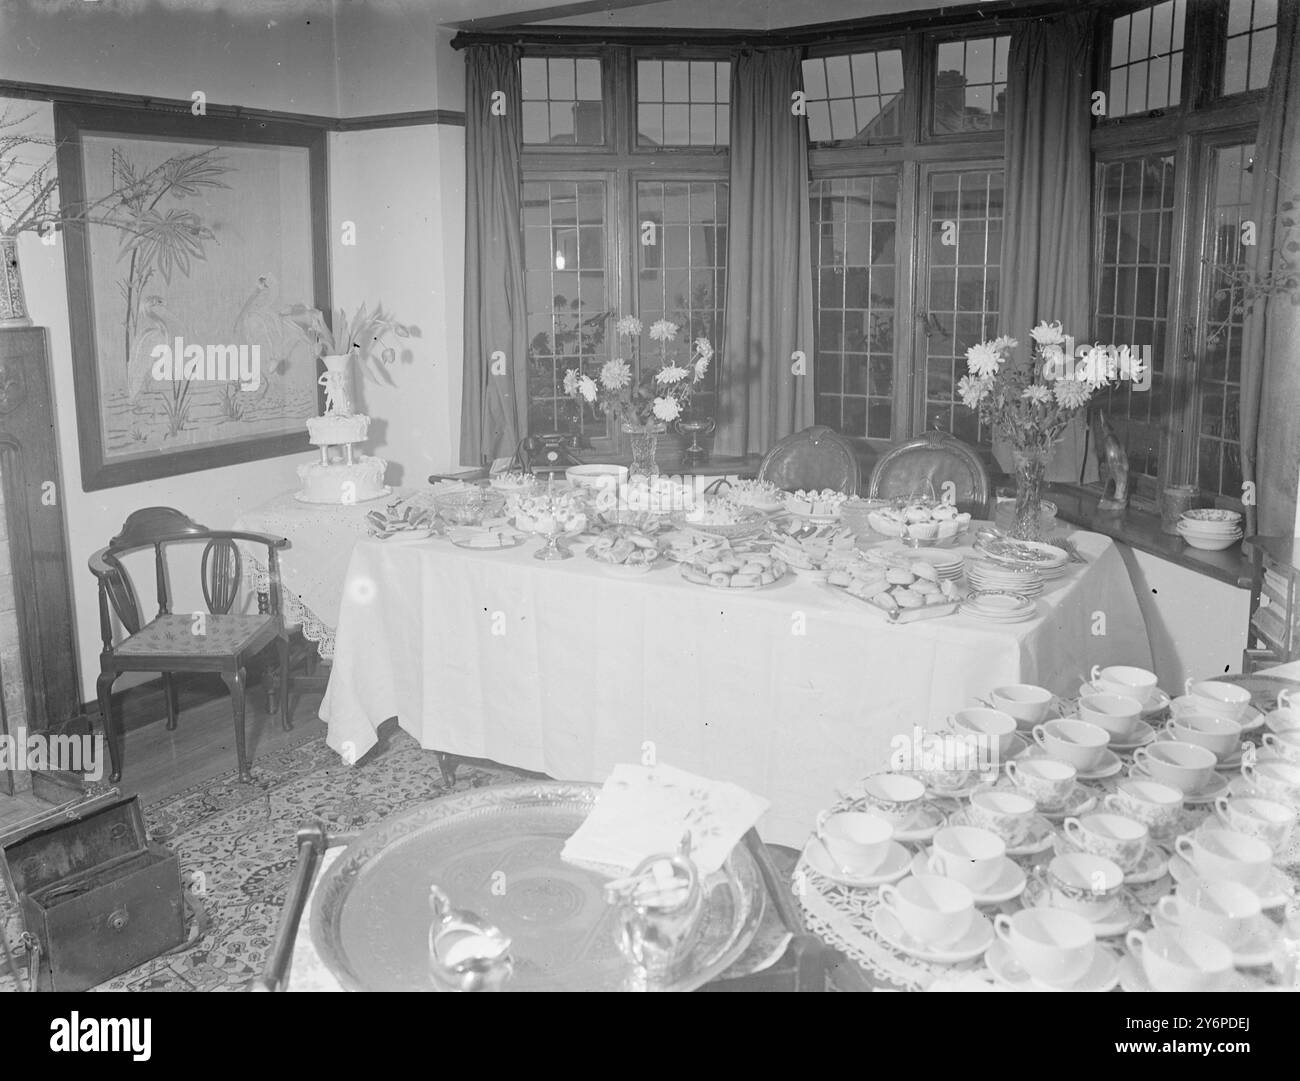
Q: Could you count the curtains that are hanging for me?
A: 4